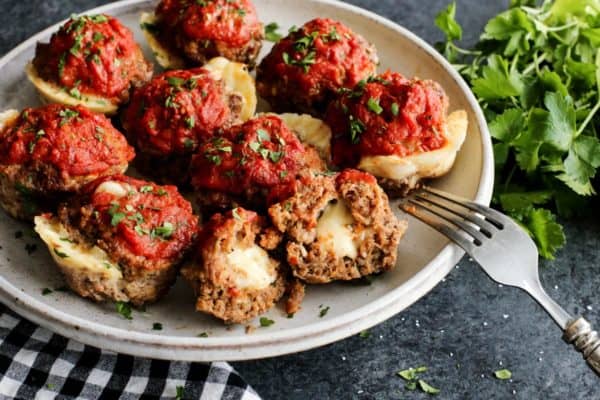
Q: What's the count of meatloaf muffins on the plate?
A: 9